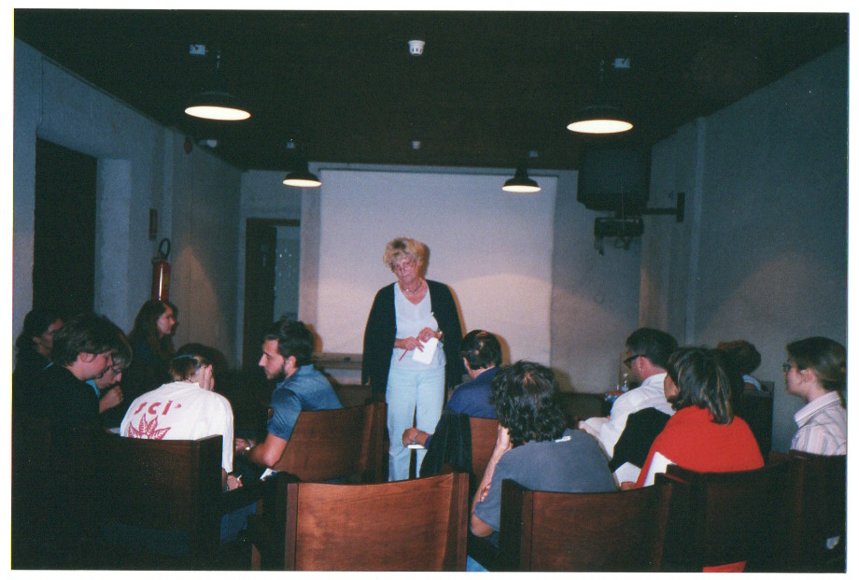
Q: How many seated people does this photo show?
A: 12